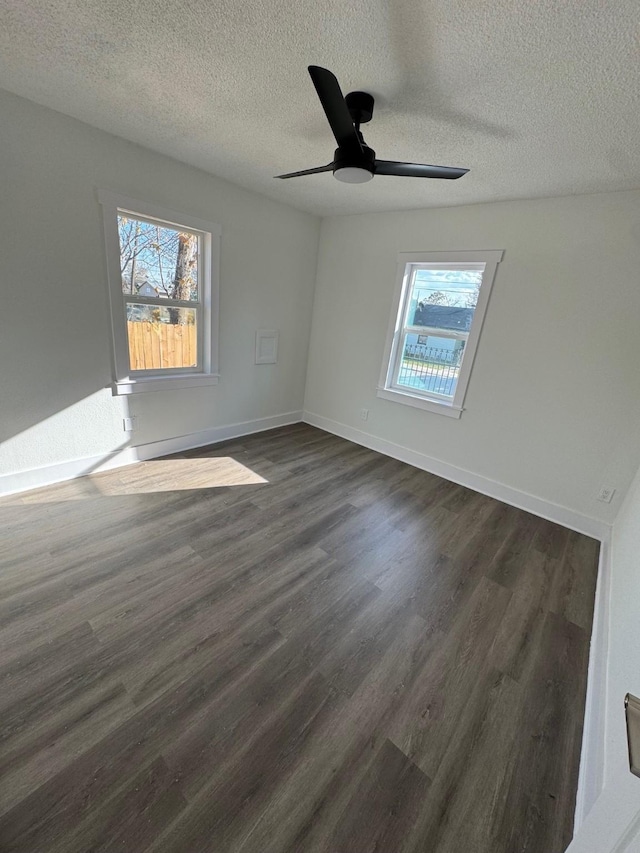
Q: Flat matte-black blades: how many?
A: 3